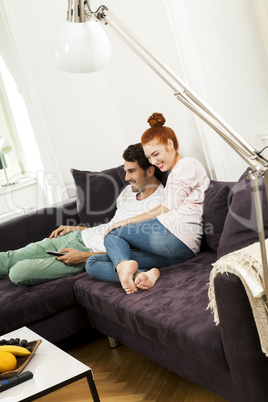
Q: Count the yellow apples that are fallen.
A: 0